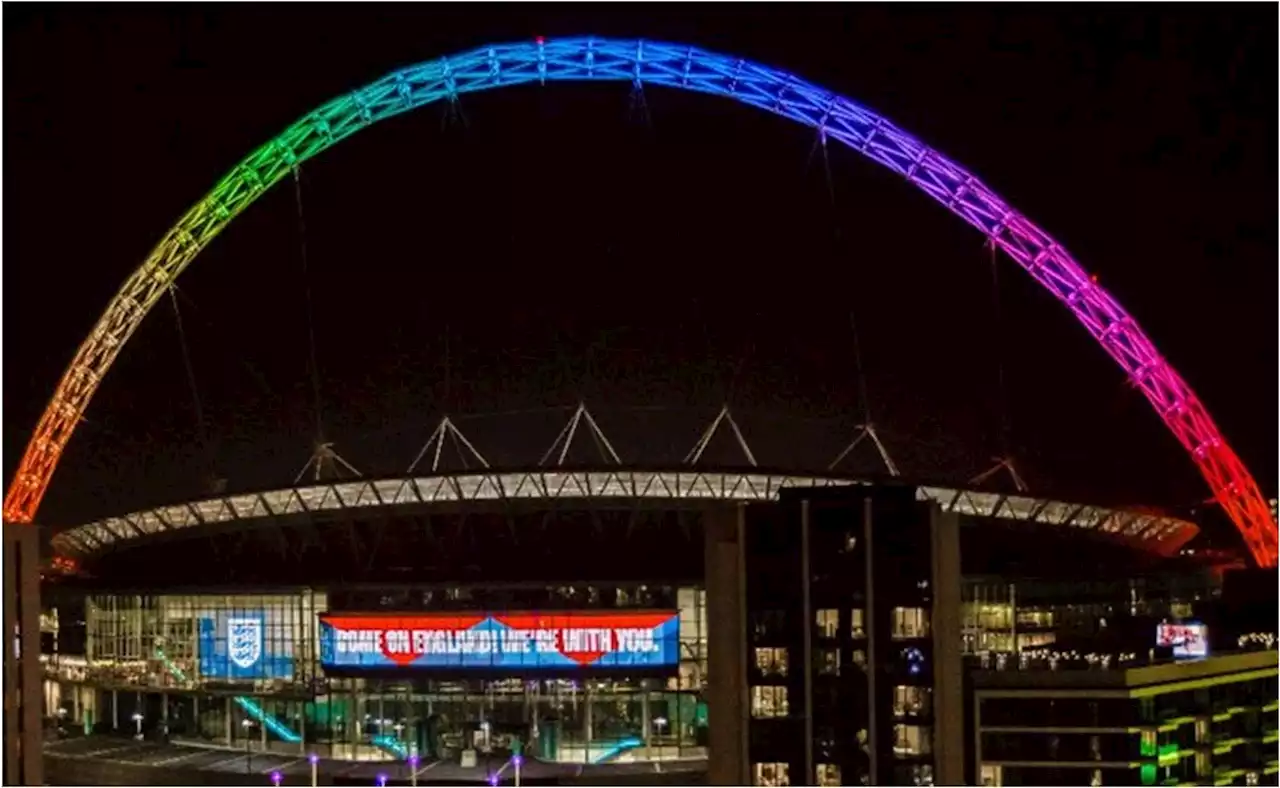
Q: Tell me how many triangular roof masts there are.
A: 6